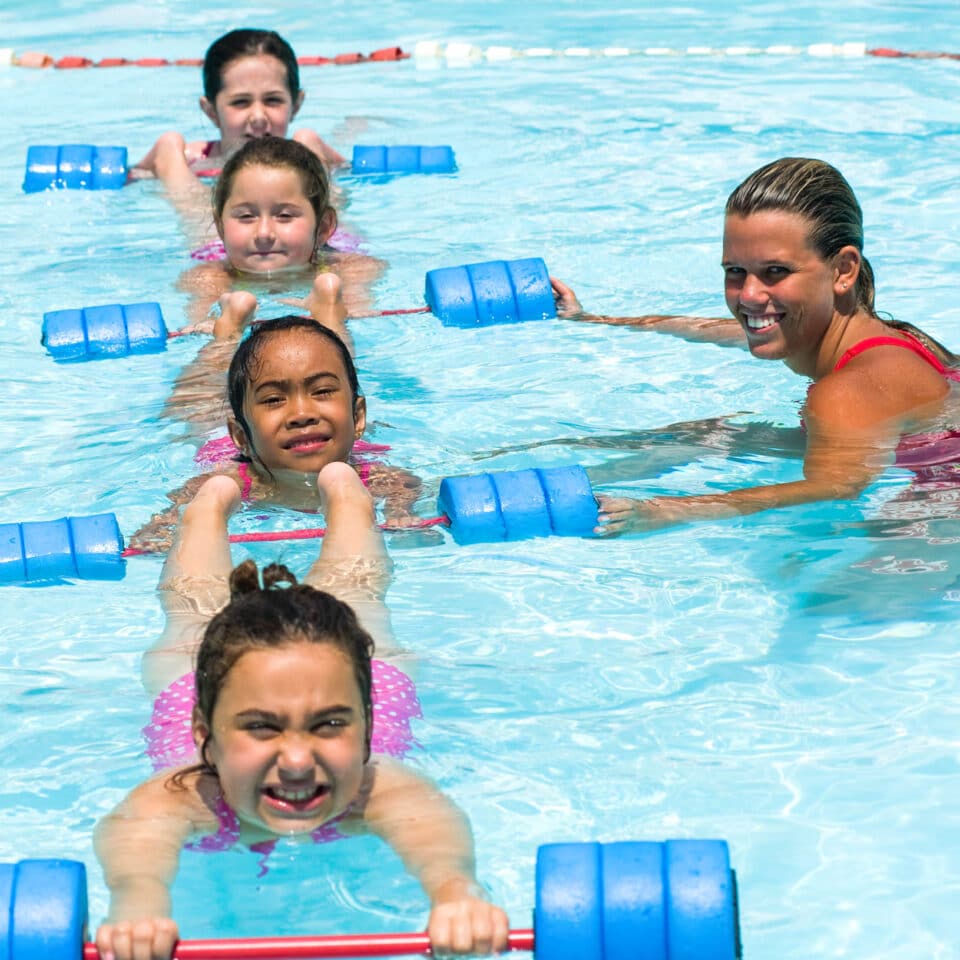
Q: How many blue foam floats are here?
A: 8